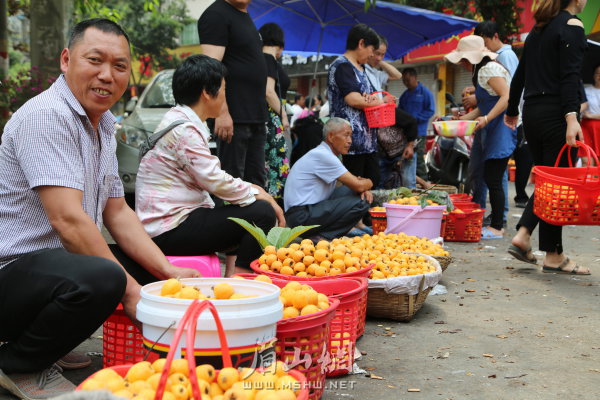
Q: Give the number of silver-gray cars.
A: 1